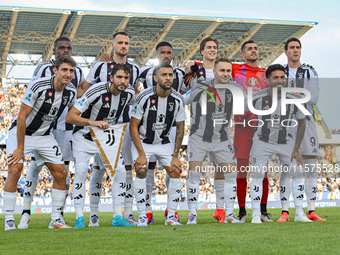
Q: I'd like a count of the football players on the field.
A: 11